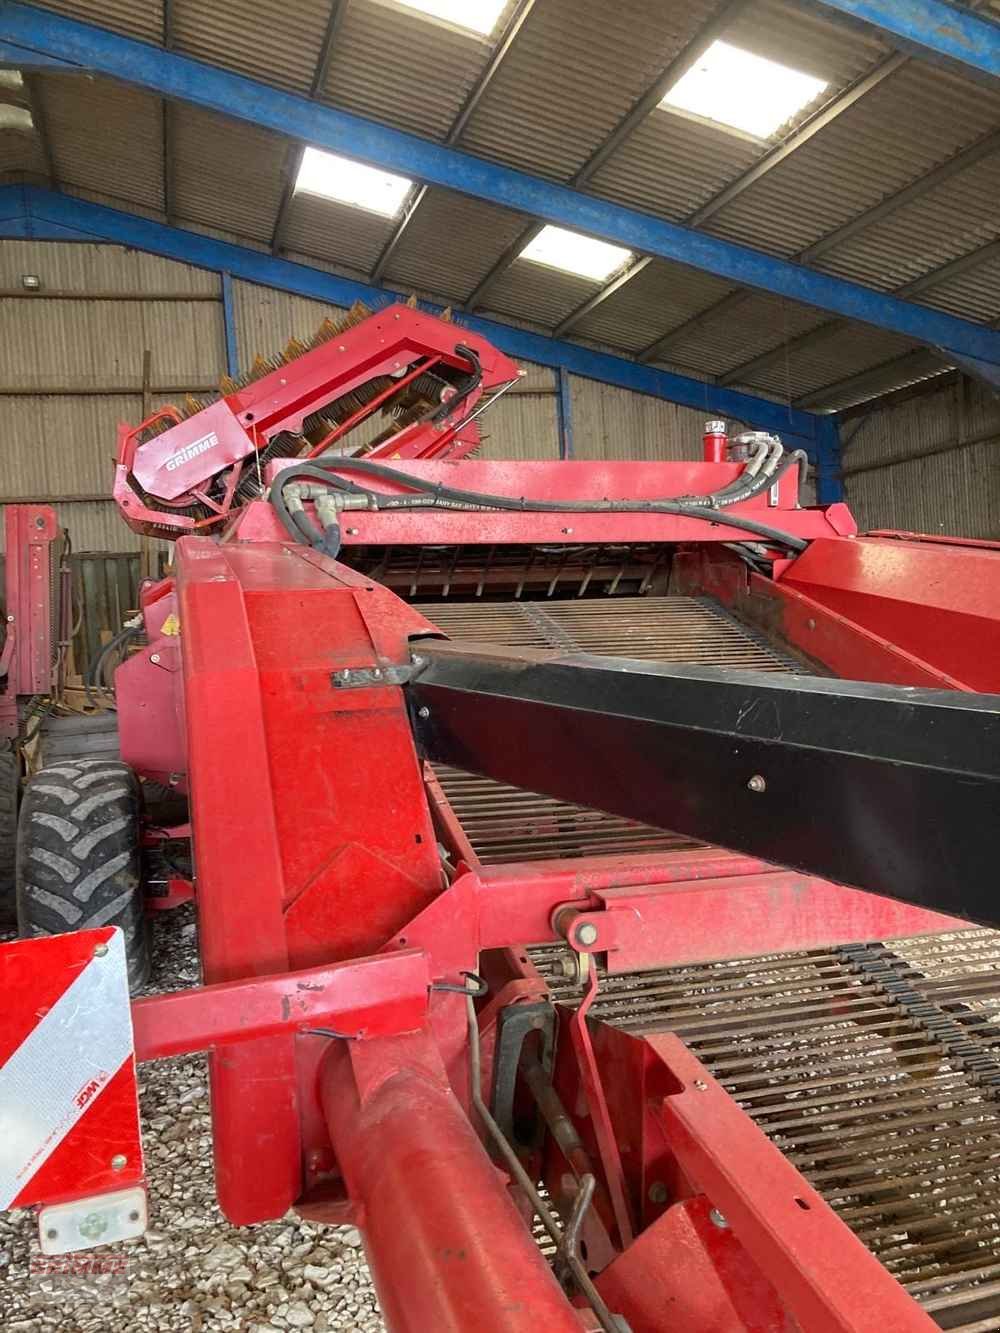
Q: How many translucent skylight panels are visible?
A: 4